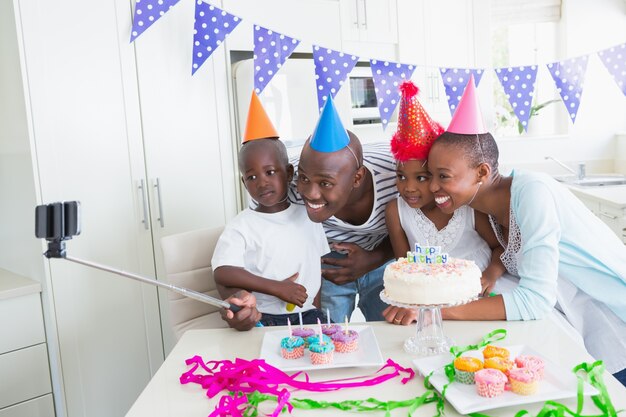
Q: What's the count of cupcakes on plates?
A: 12